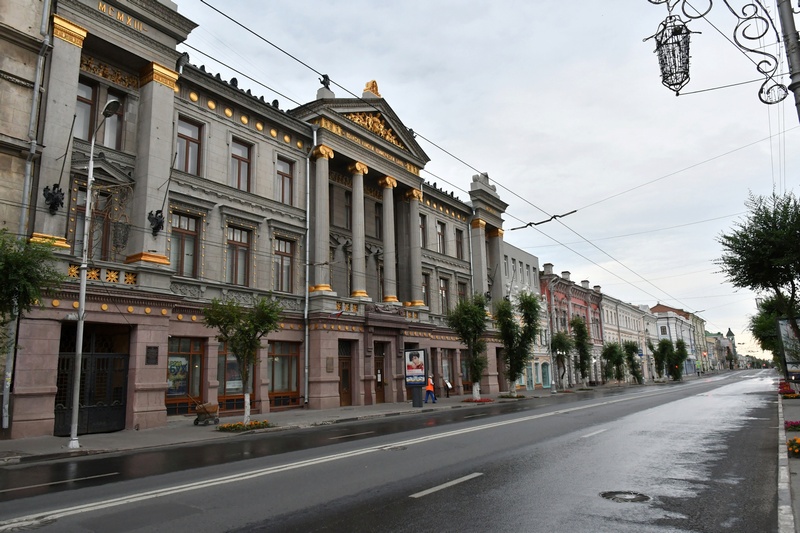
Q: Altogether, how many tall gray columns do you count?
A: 8